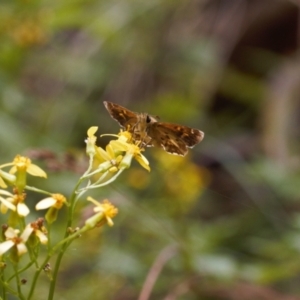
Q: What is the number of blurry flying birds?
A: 0